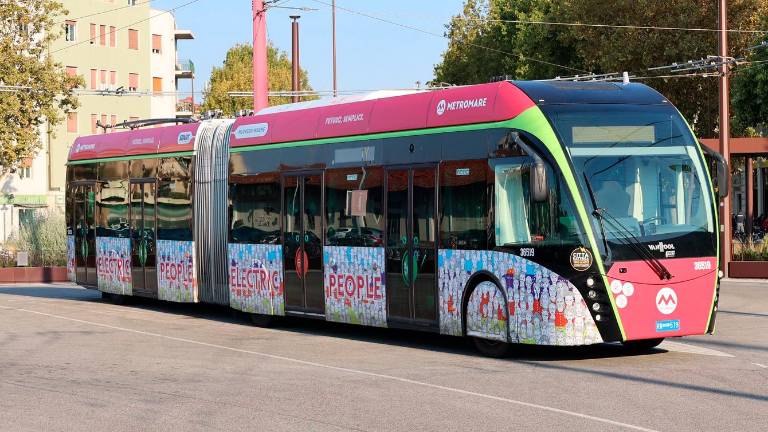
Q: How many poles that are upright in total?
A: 4